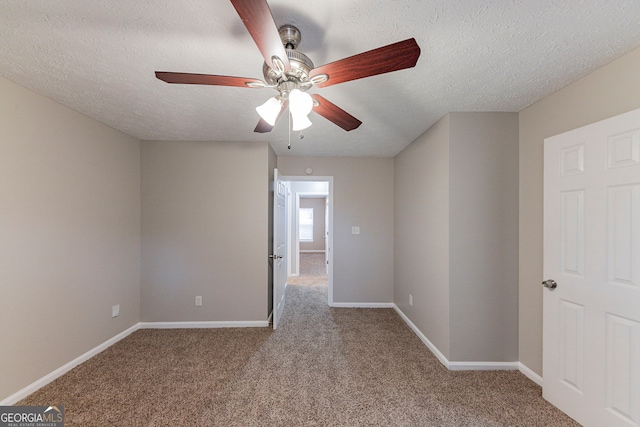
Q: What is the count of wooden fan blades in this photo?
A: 5